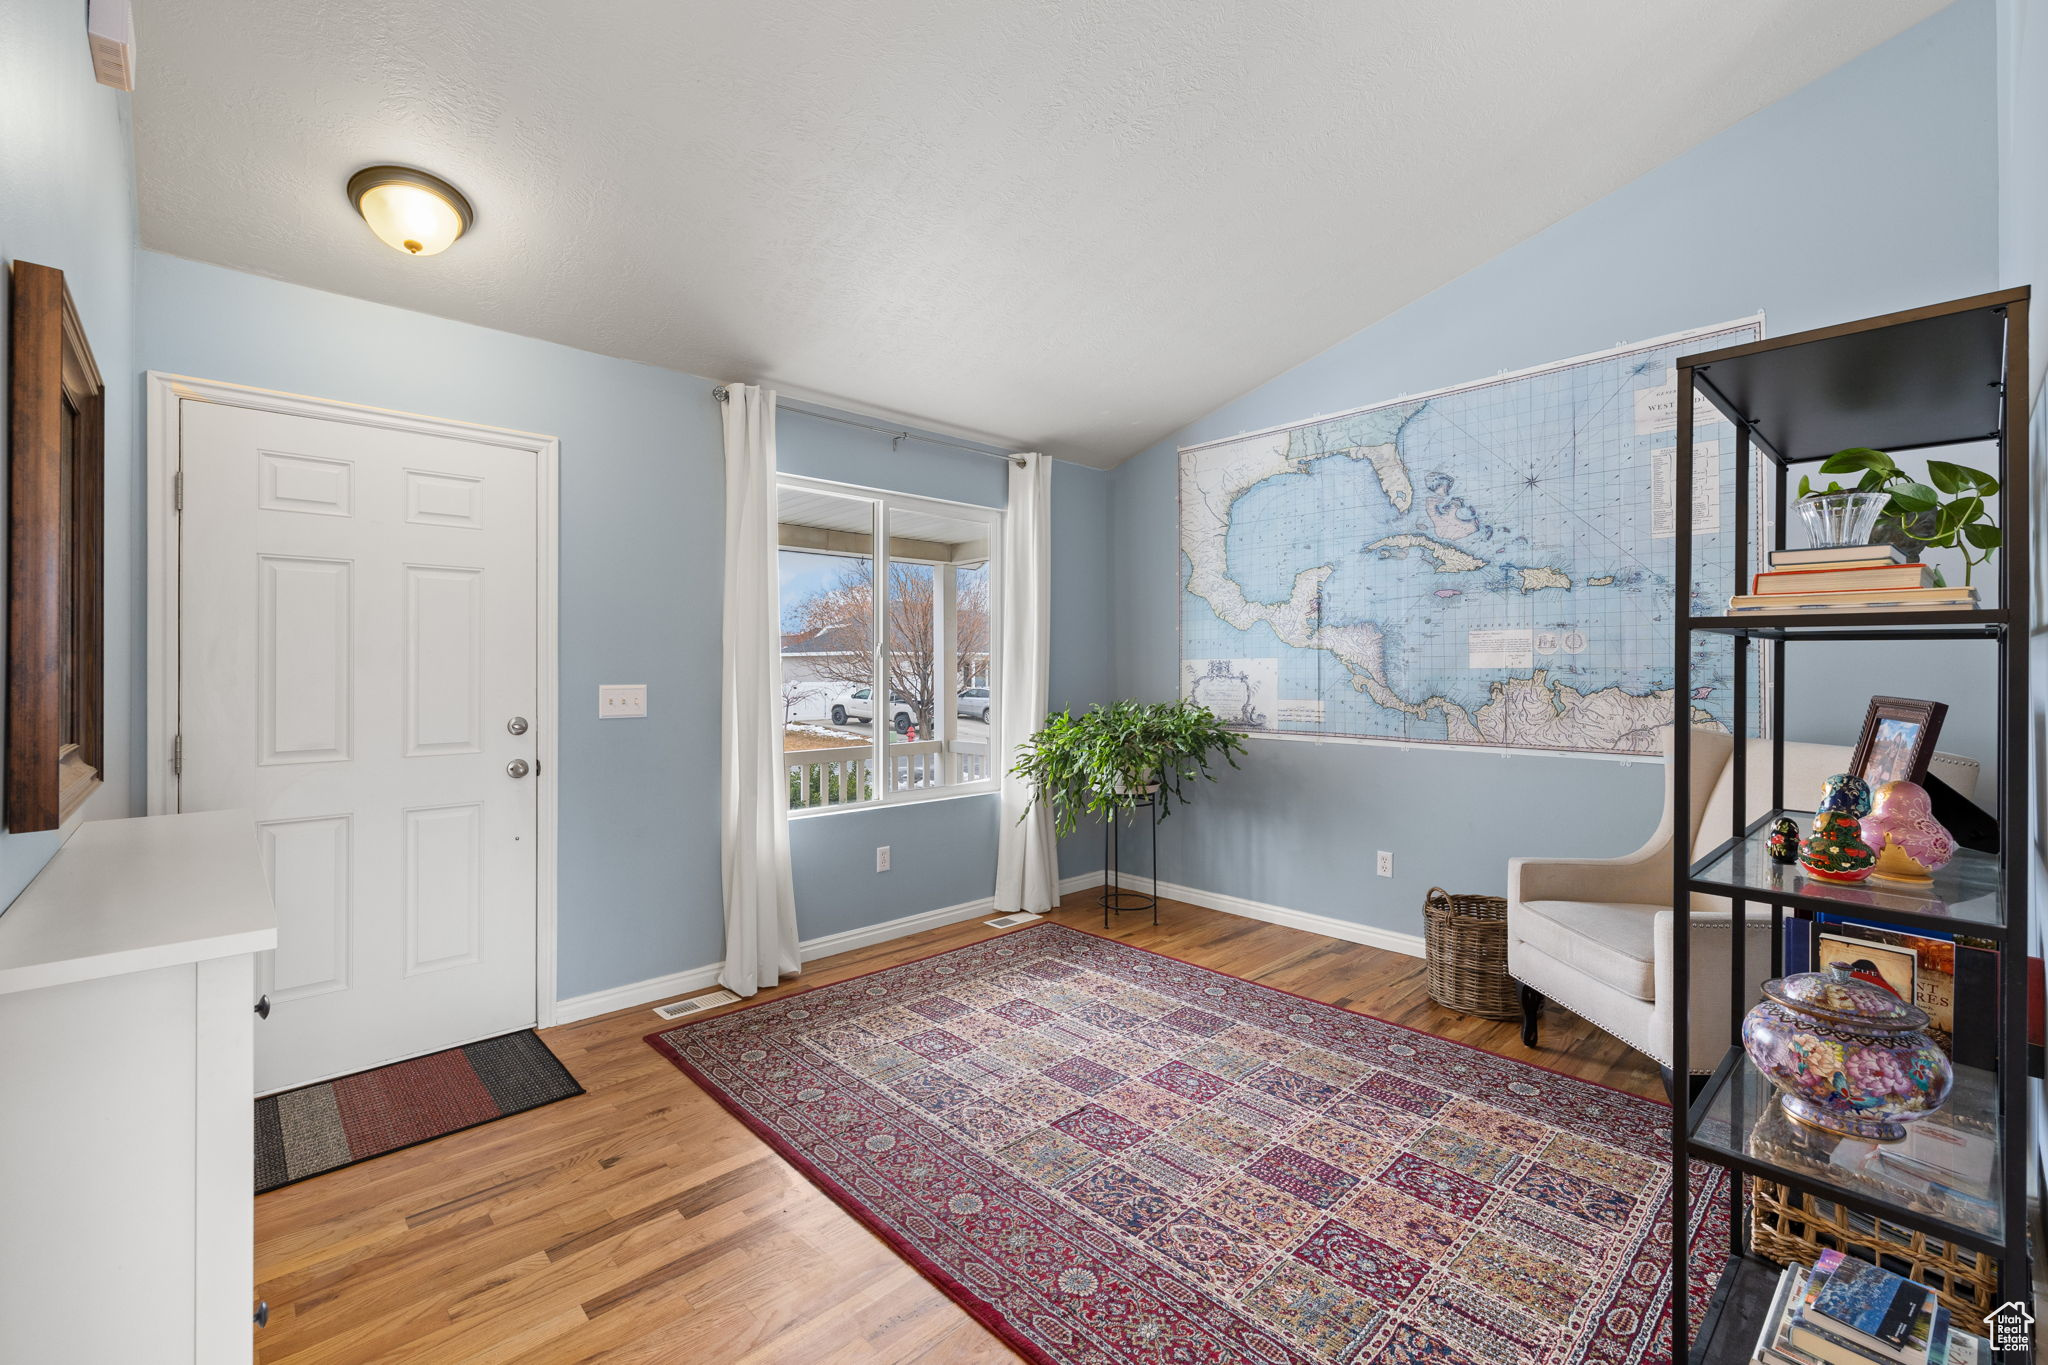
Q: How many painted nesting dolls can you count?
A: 4